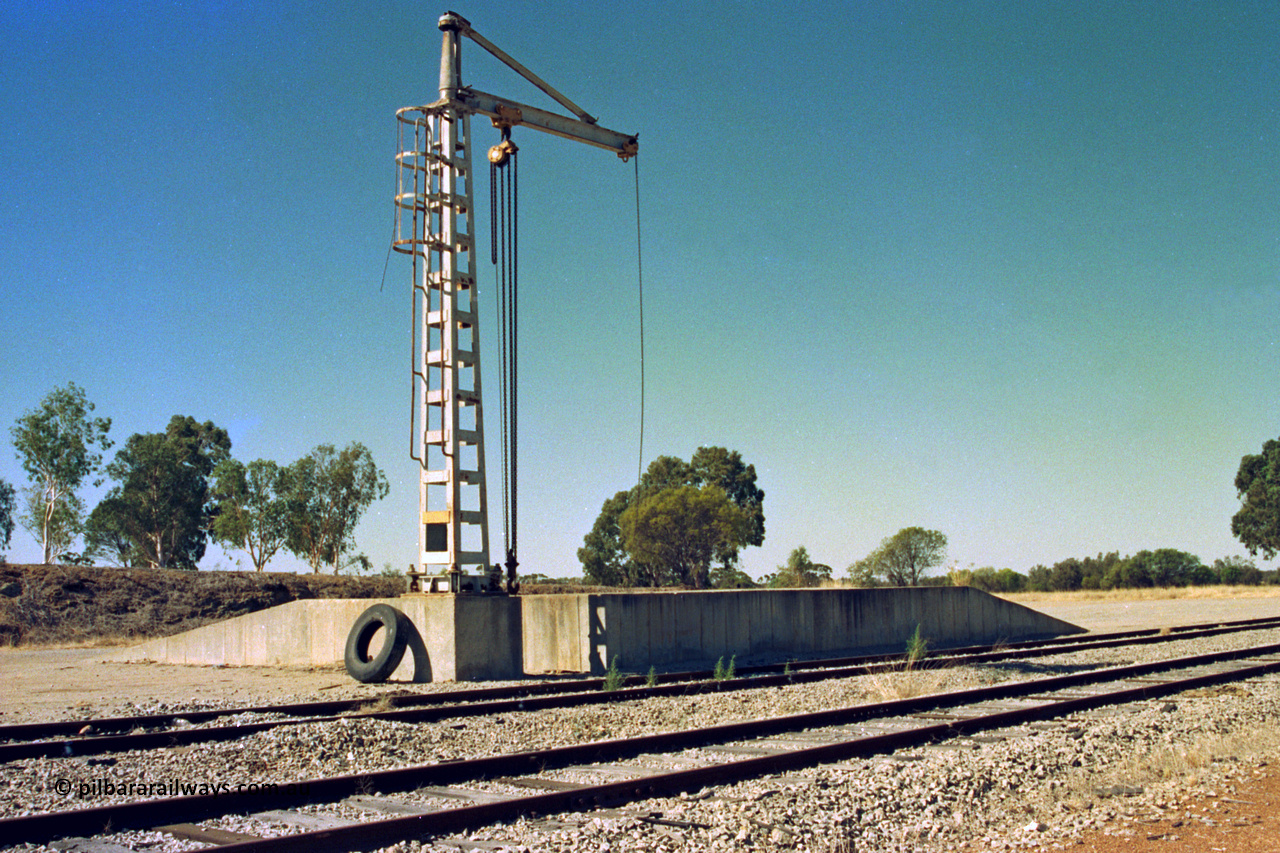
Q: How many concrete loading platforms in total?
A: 1